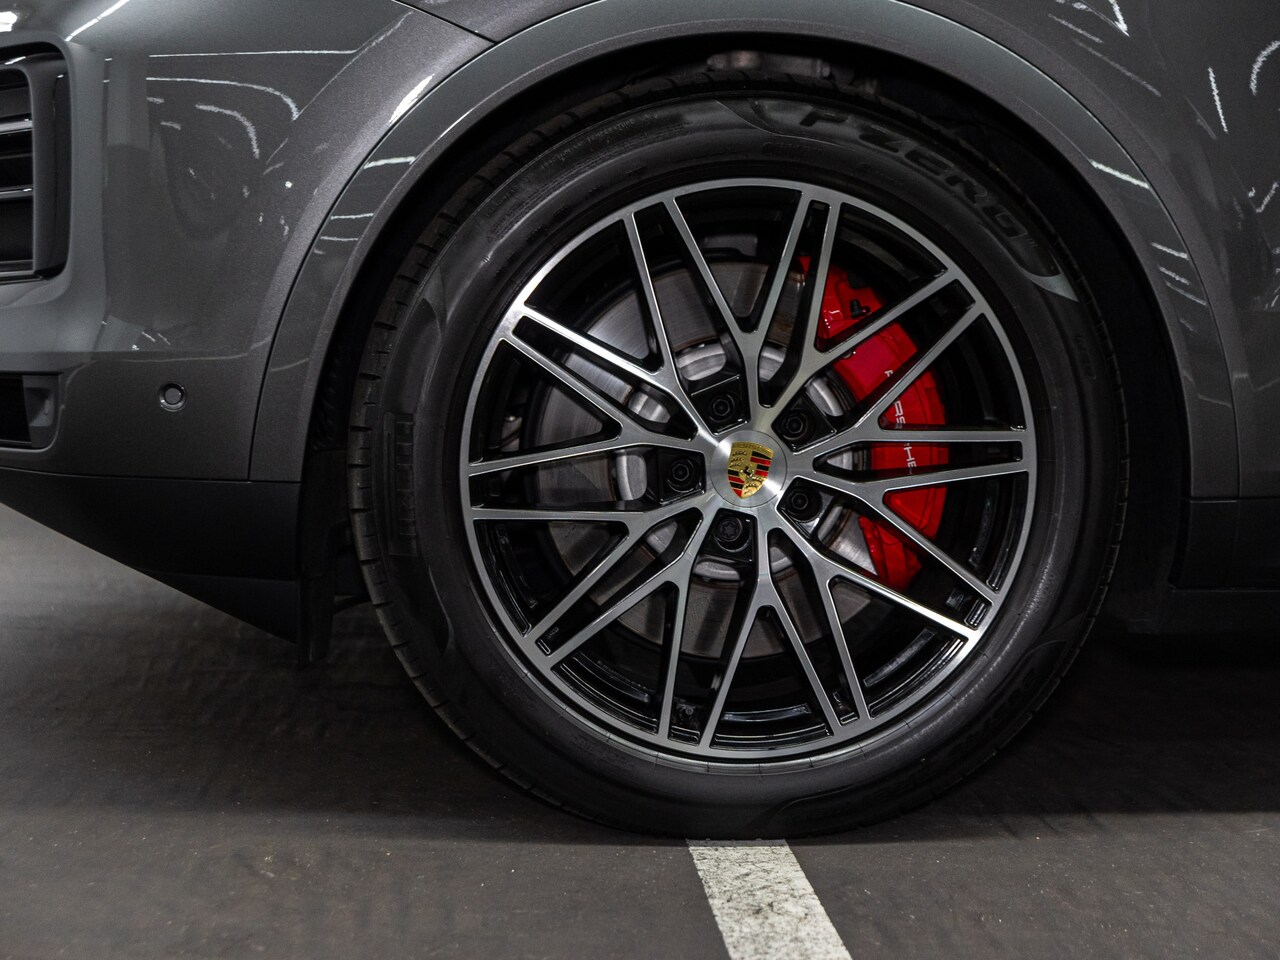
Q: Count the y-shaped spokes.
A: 10